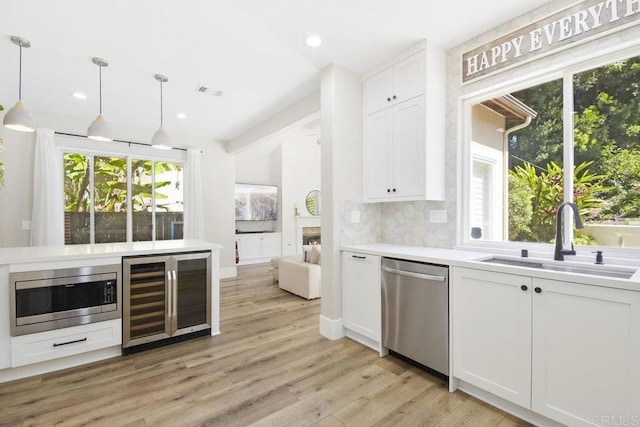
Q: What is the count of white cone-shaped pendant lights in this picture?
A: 3